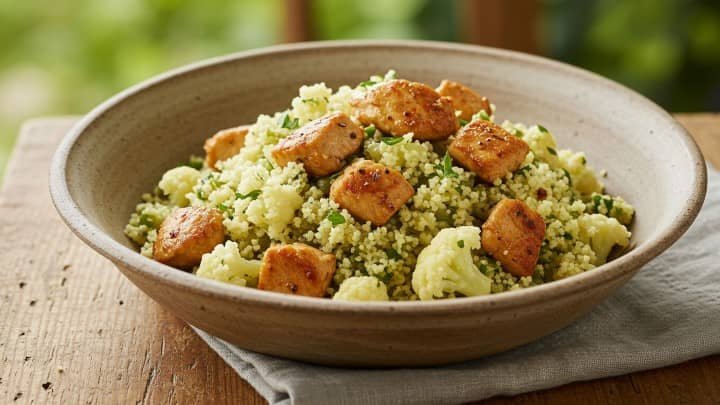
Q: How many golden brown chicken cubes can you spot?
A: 9